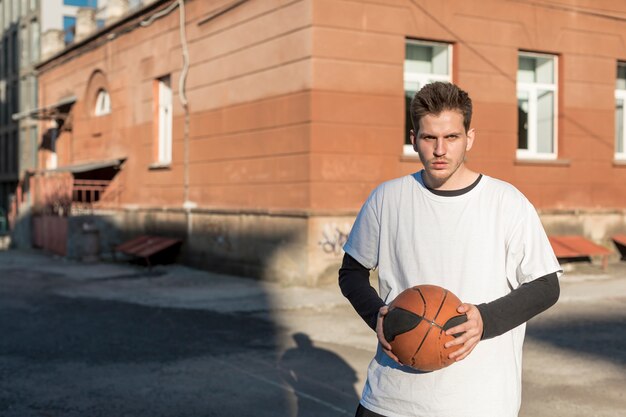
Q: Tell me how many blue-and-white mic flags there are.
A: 0